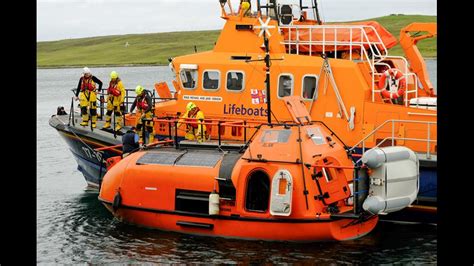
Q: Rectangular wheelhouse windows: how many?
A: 5